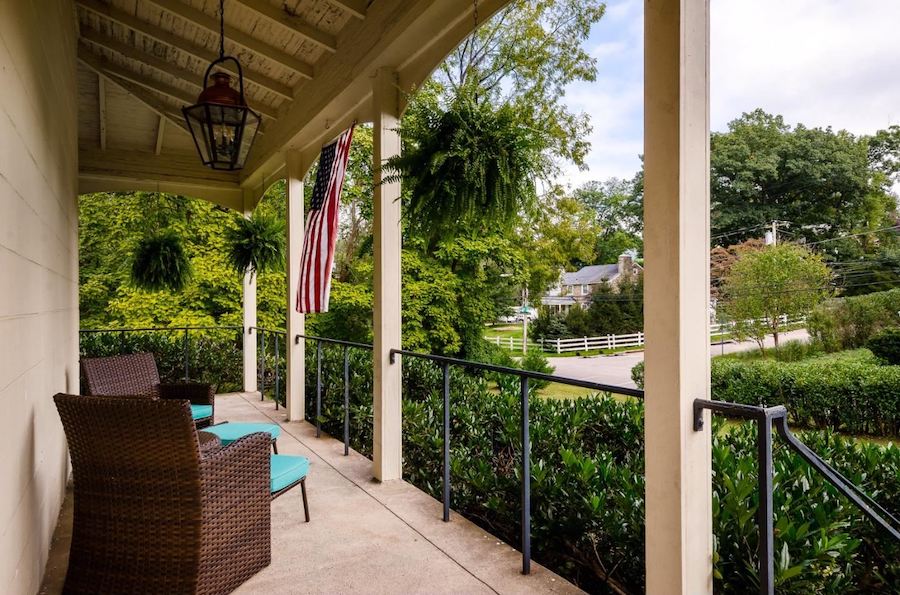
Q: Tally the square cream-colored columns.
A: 4